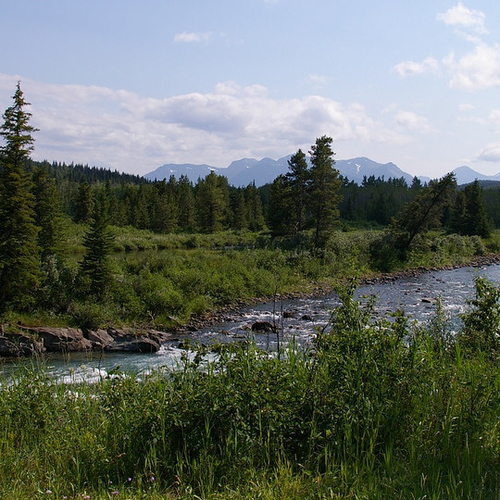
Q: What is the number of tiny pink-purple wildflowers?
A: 7